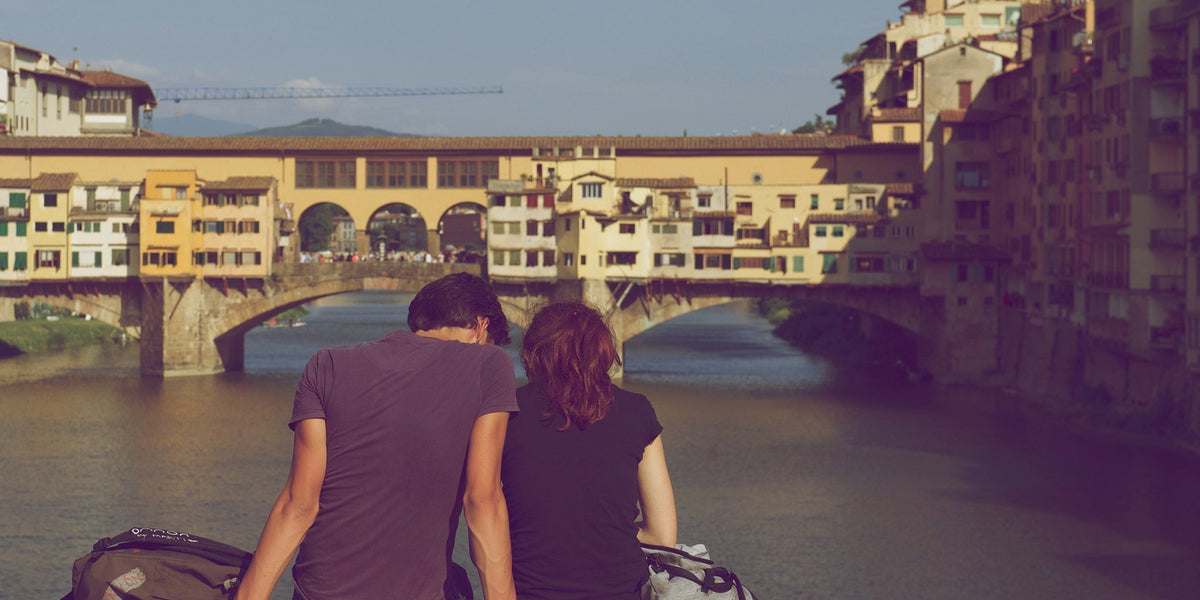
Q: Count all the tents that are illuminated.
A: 0